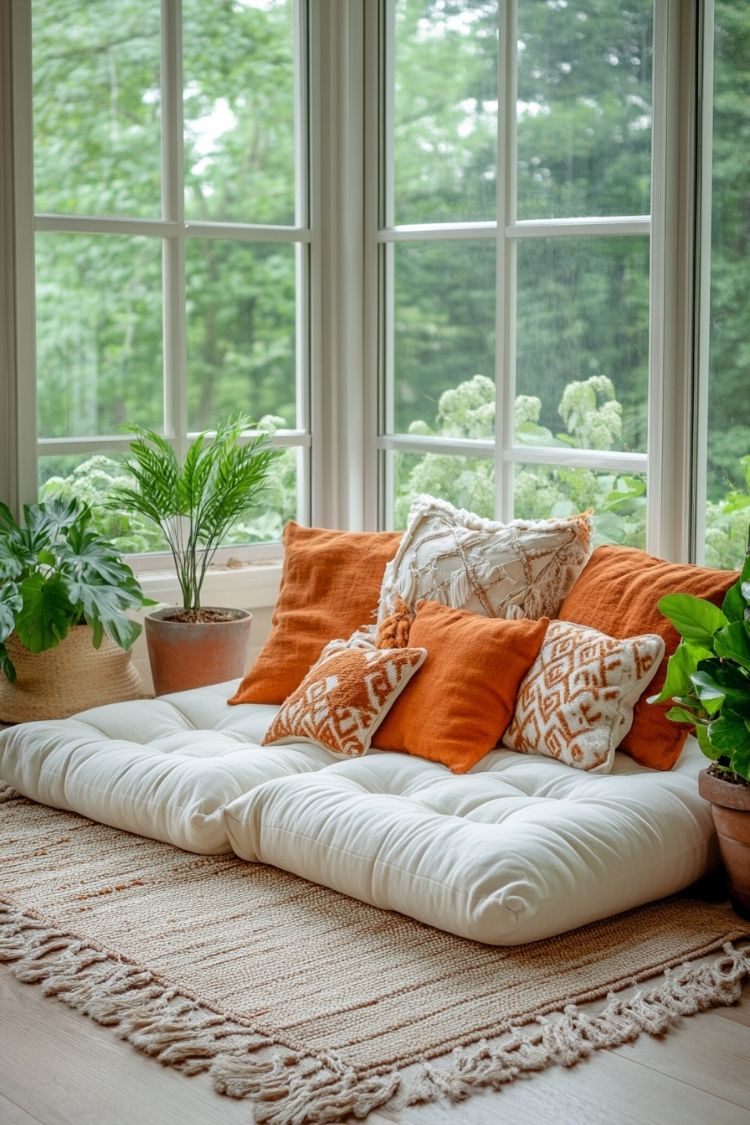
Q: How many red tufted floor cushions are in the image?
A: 0